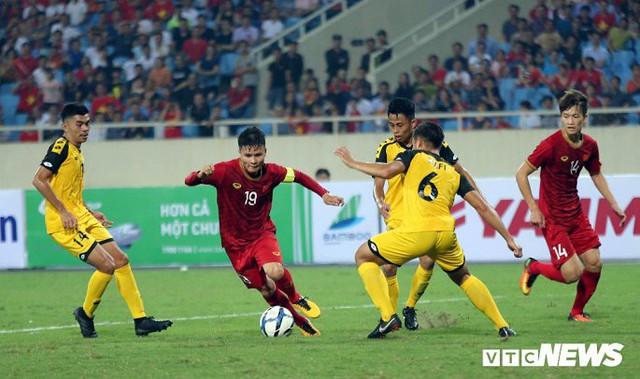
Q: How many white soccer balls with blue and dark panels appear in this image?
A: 1